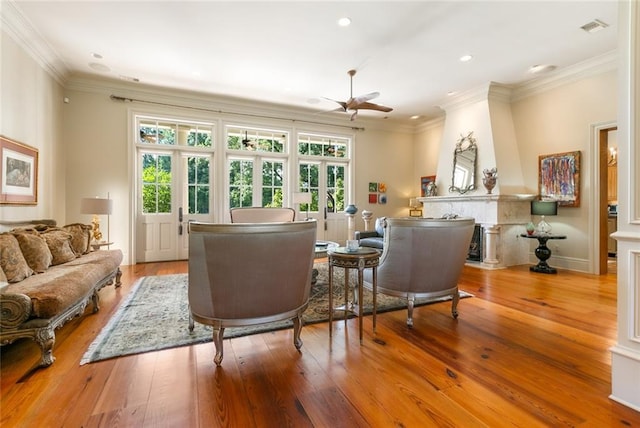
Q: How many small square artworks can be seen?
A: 4